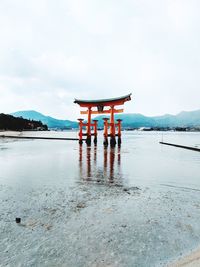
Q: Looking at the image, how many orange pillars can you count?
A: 6